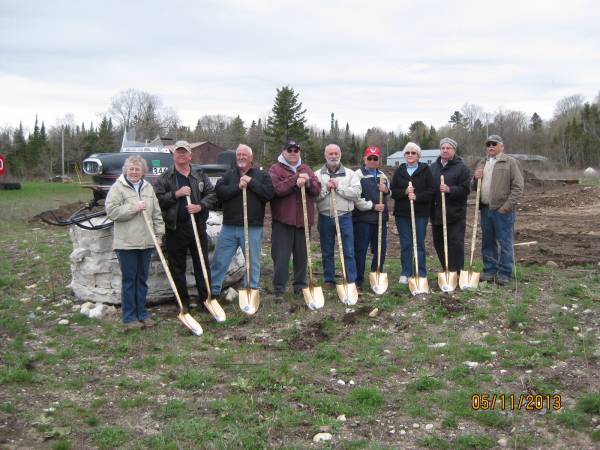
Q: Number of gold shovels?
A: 9